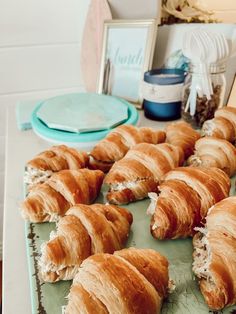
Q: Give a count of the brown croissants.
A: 11